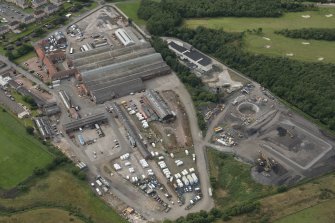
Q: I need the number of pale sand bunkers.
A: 7